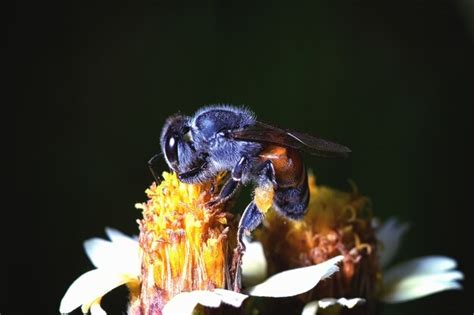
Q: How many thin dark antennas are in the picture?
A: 1